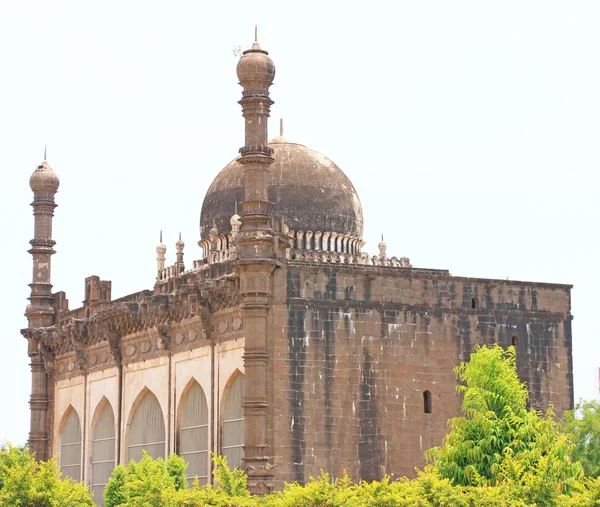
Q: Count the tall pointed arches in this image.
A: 5